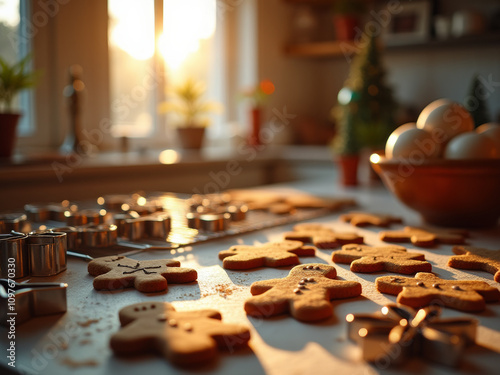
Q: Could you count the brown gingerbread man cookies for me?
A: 10